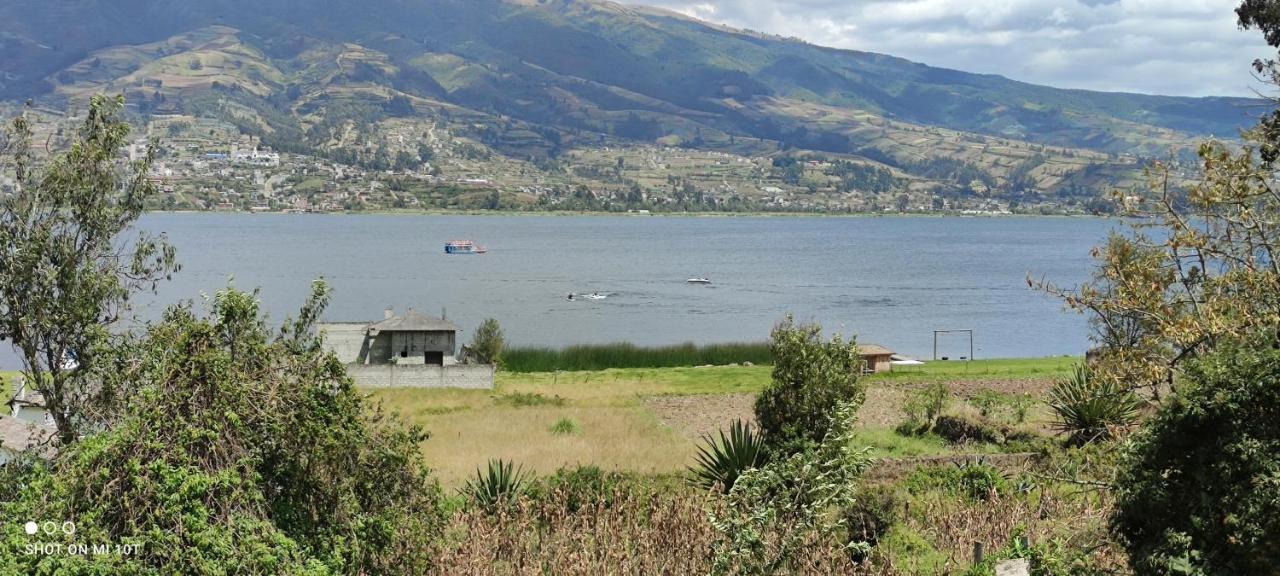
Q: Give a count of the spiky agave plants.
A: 3